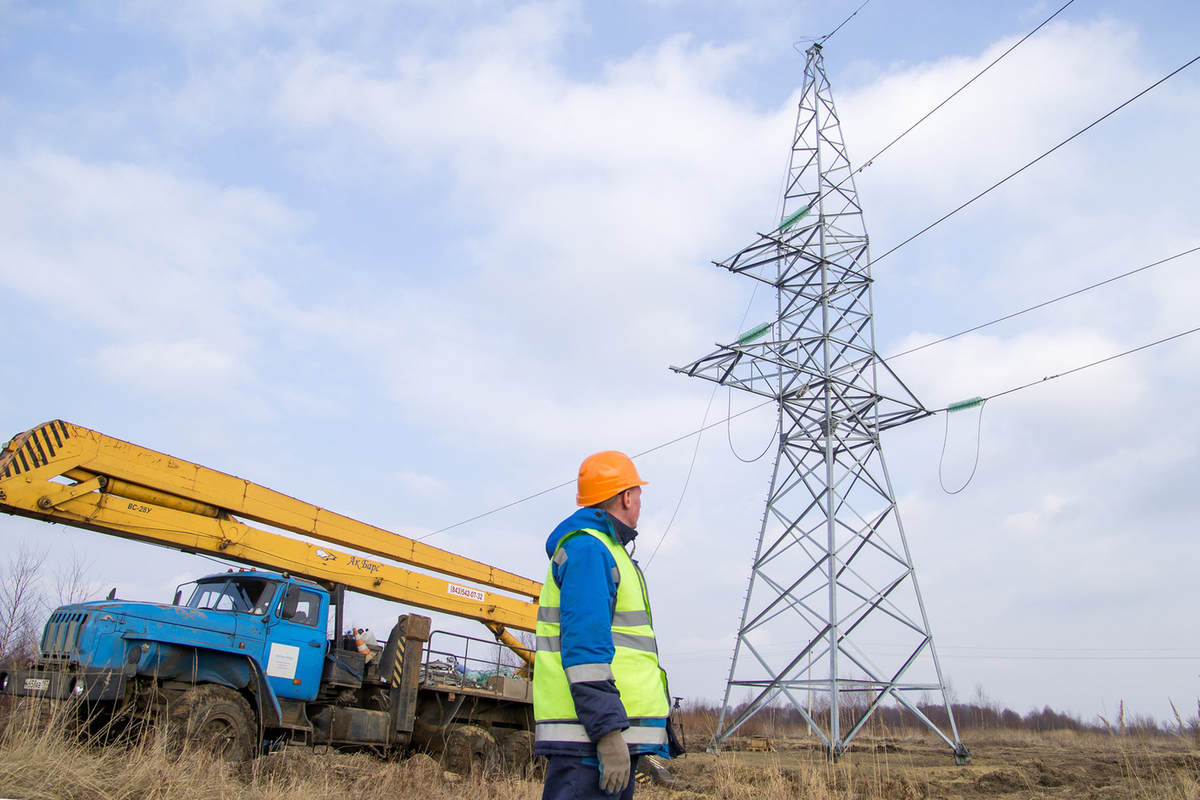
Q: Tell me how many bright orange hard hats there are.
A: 1